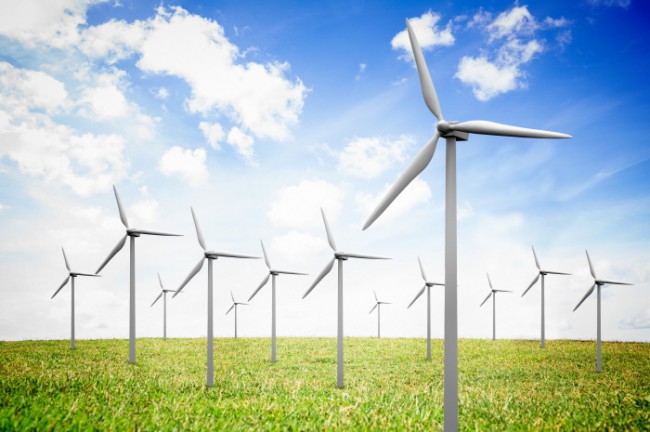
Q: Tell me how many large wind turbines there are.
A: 1